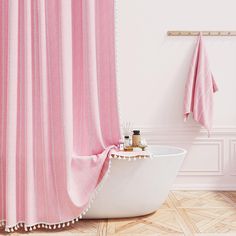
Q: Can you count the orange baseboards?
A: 0